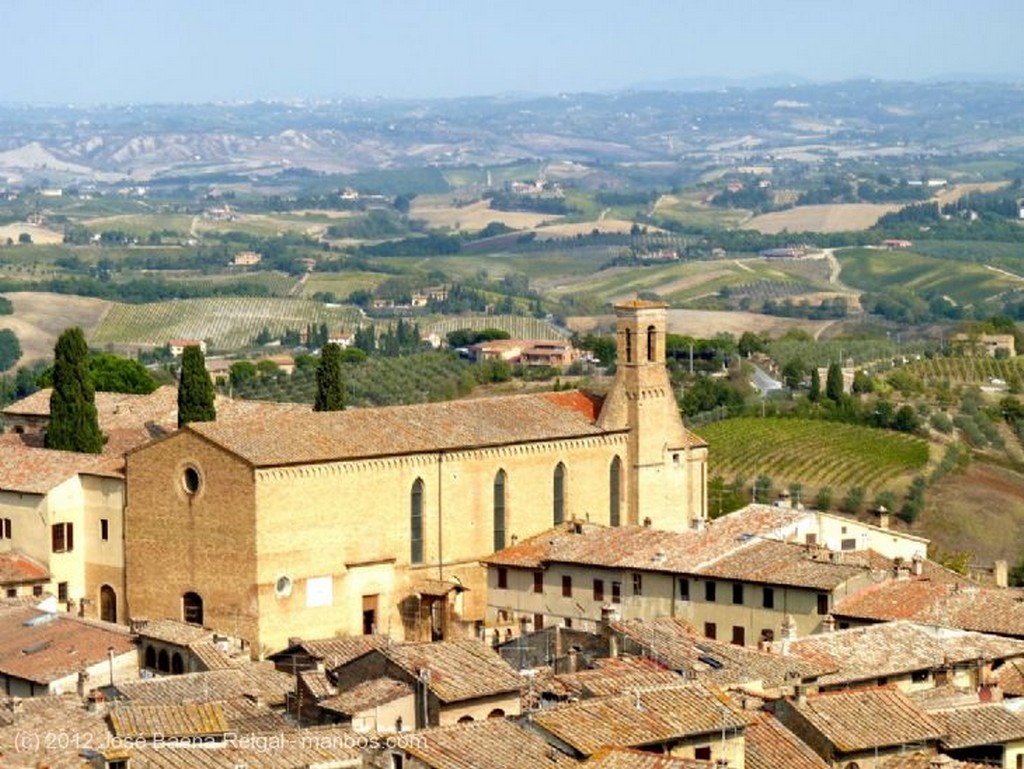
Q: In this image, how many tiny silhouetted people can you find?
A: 0